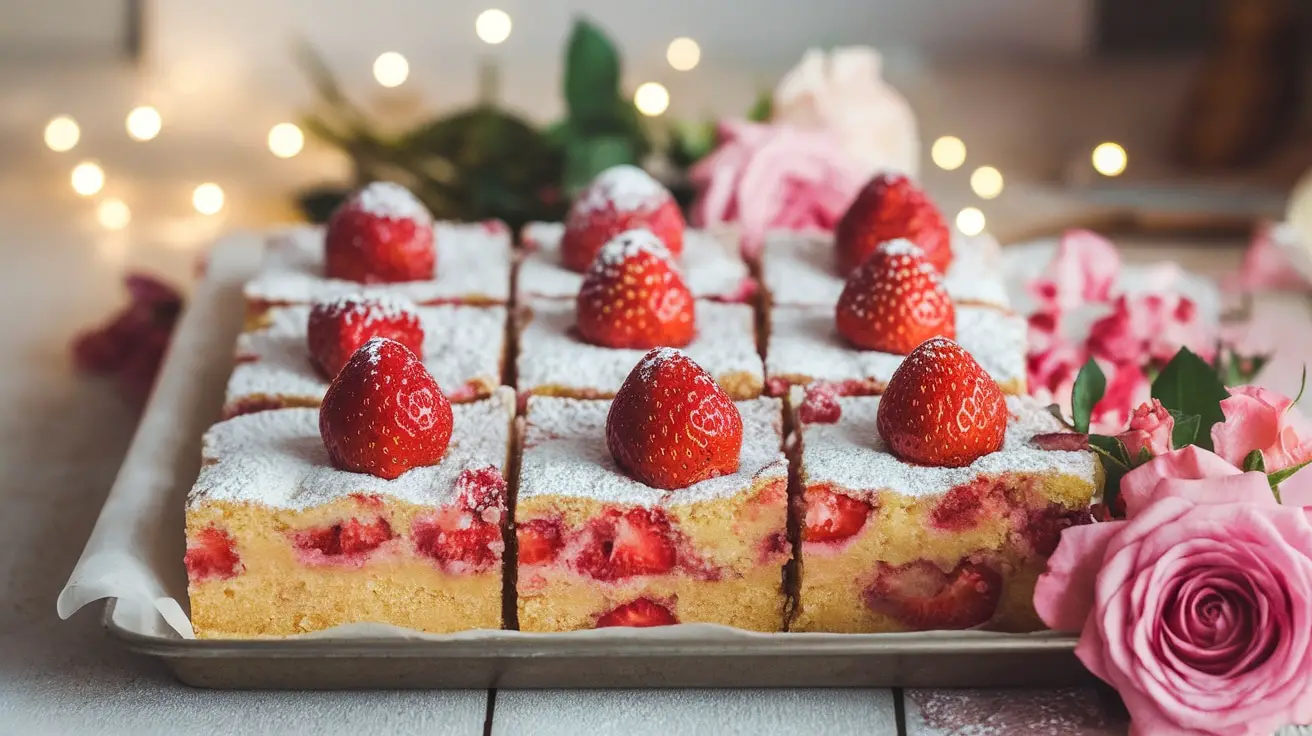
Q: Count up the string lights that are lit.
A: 14